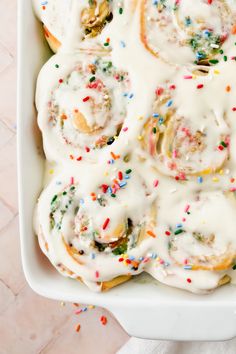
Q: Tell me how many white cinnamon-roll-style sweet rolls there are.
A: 6